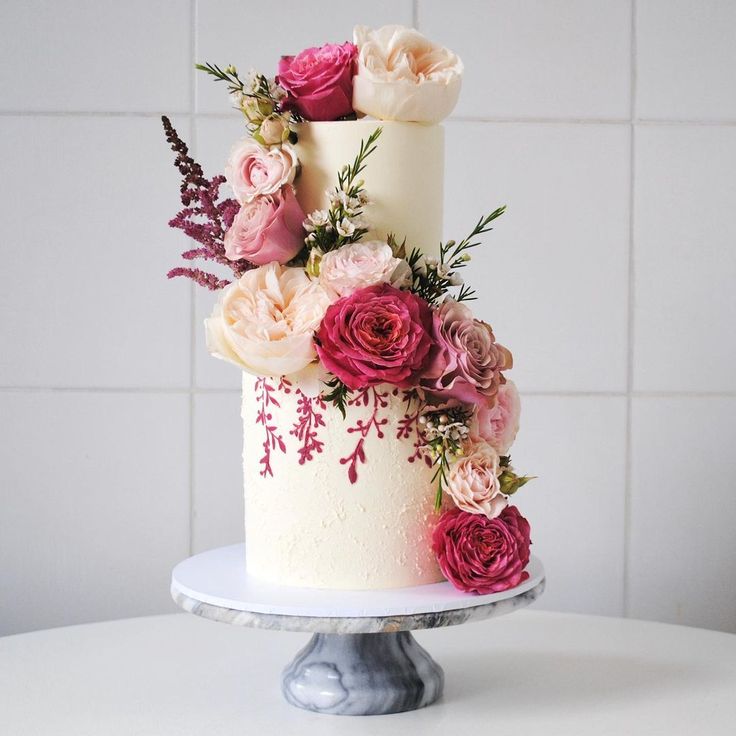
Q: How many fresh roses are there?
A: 11